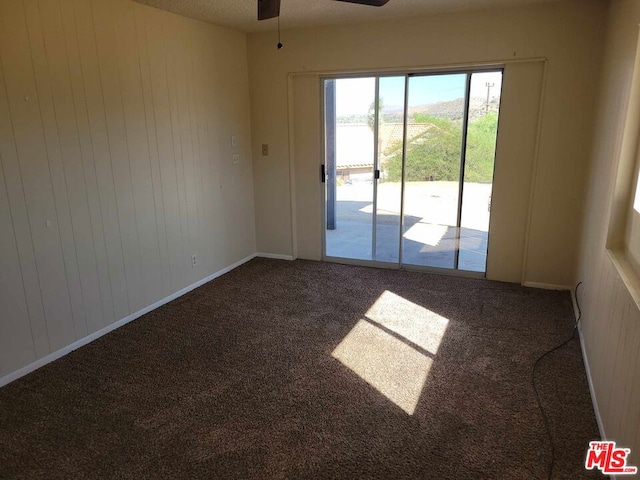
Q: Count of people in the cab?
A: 0